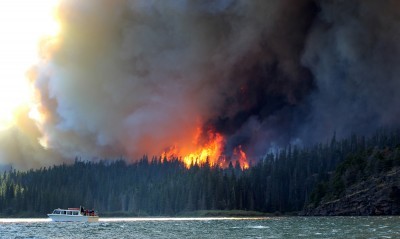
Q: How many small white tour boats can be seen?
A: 1